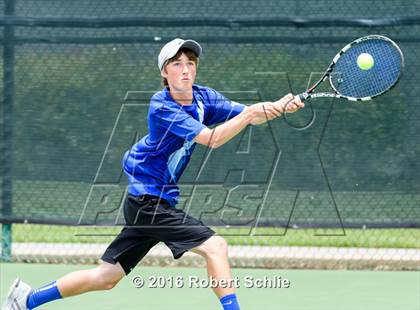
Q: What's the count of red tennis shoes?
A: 0